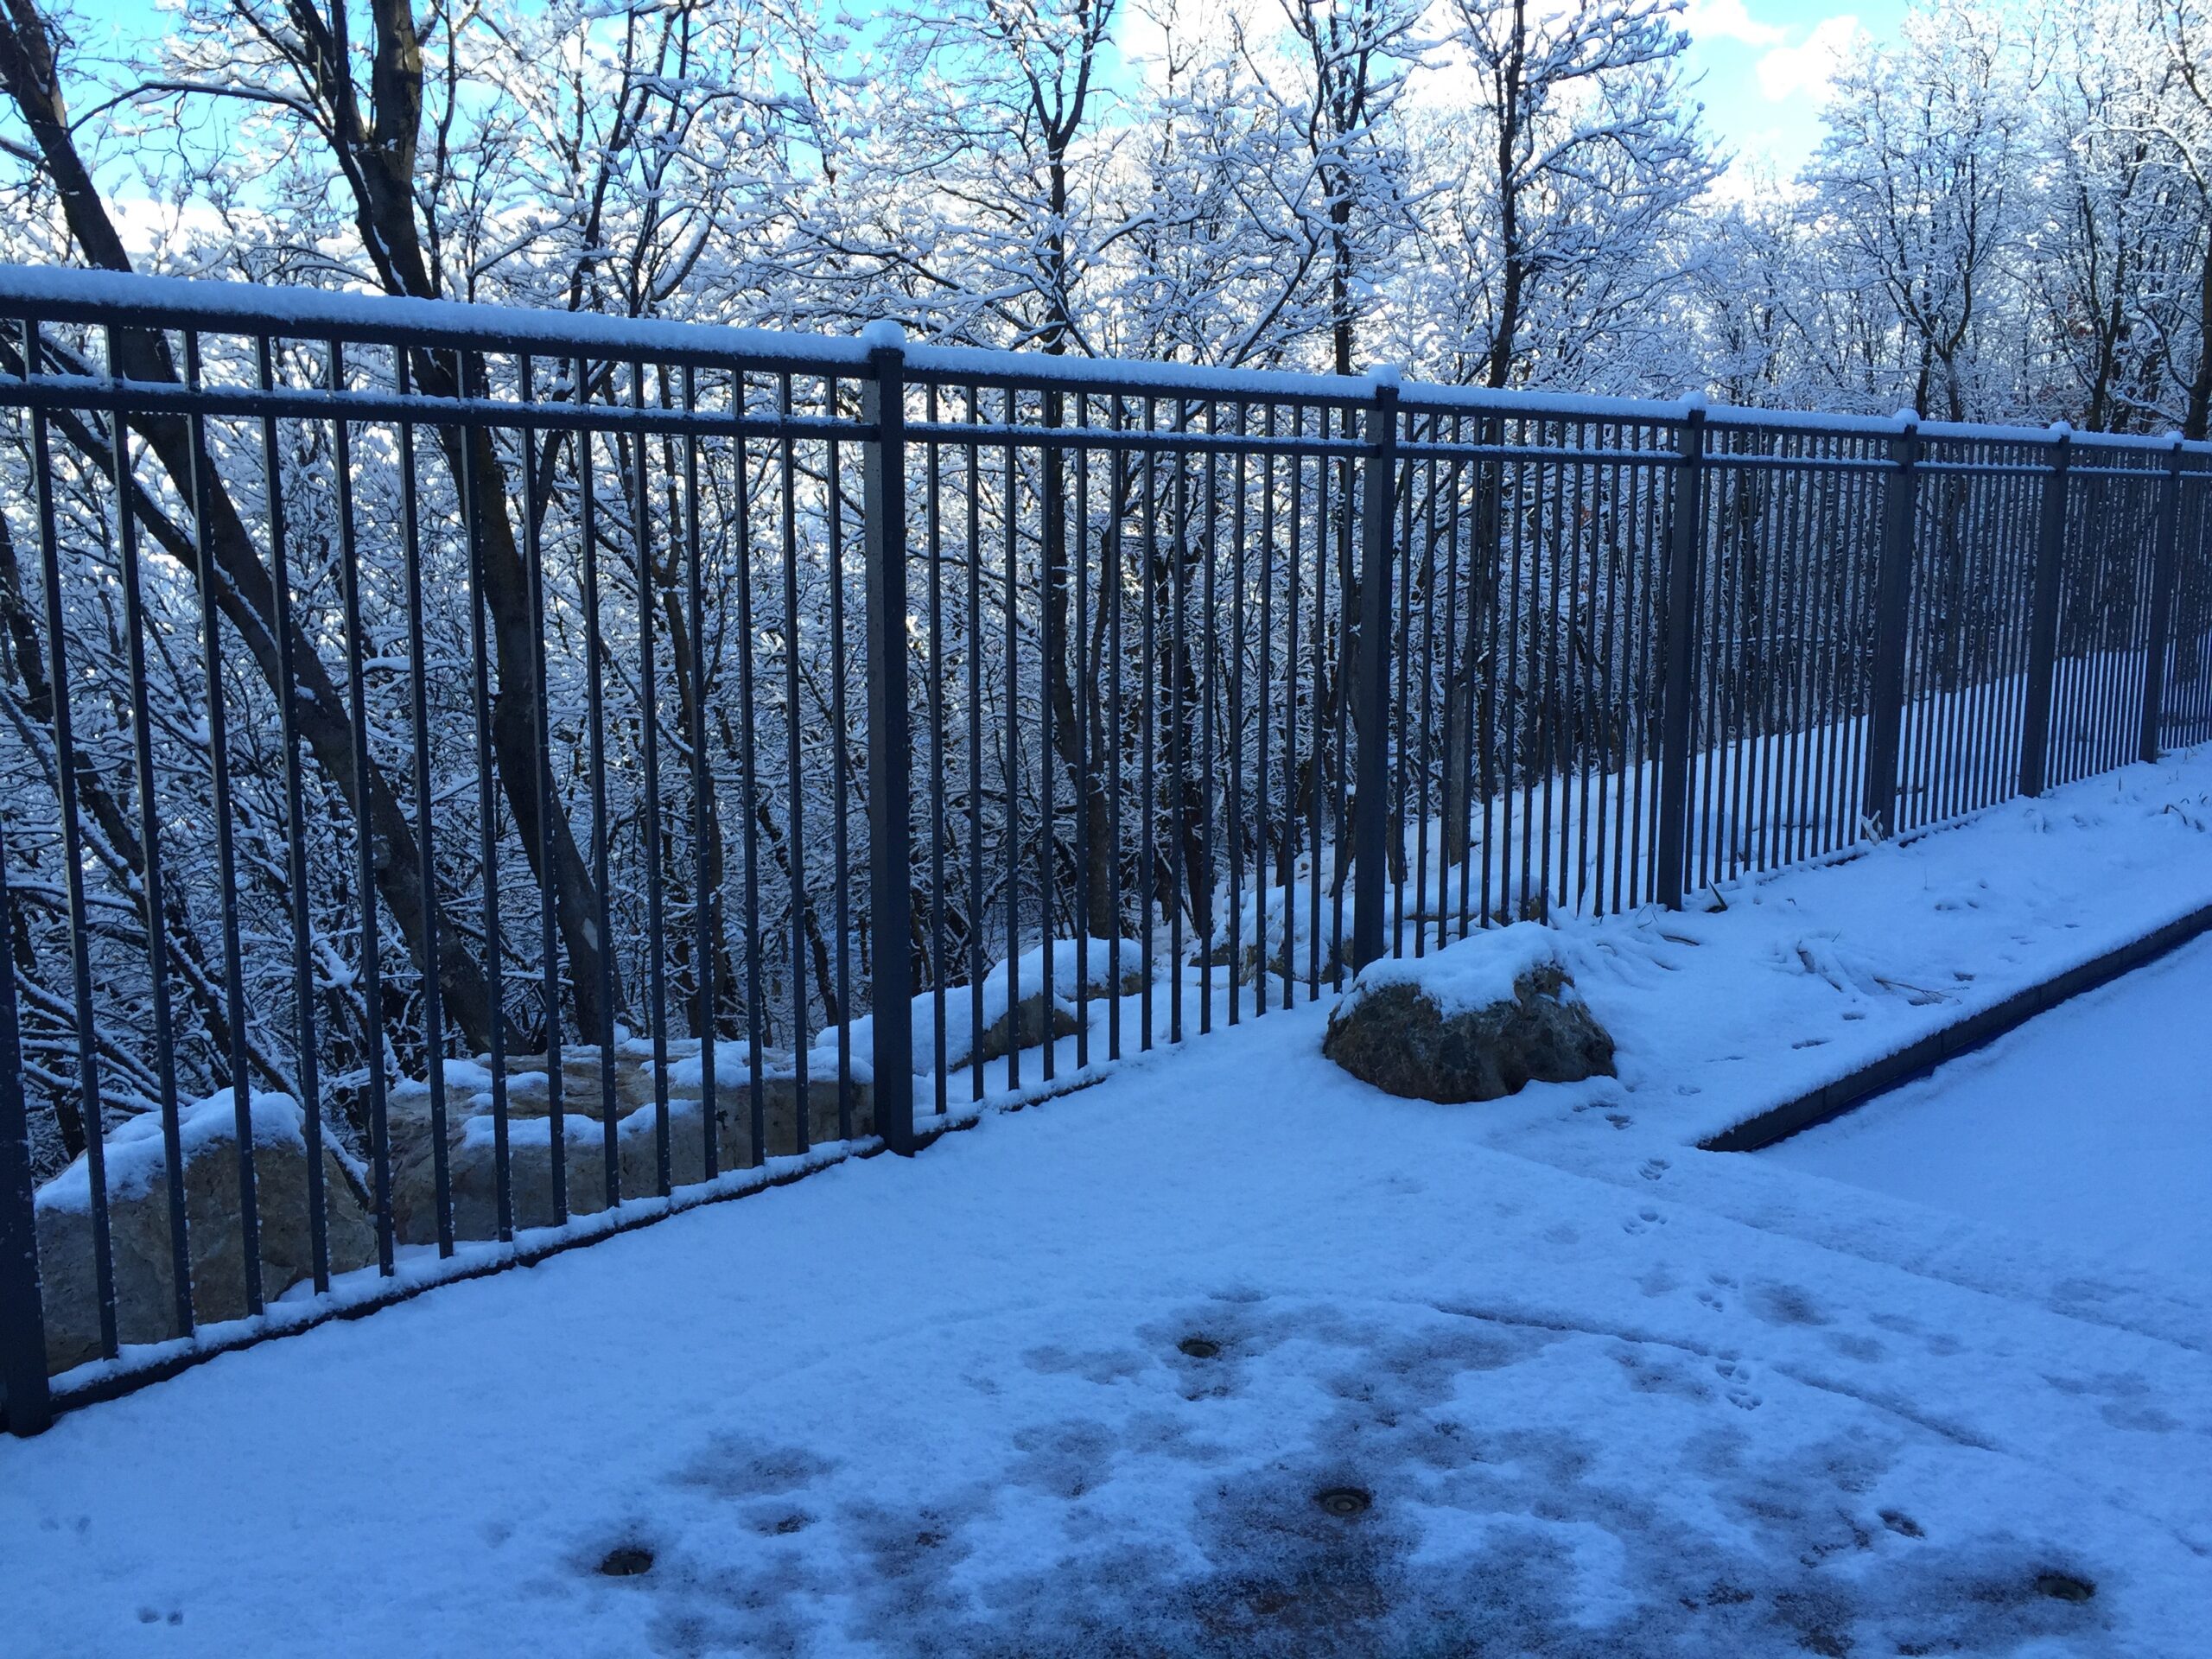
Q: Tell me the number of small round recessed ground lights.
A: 4